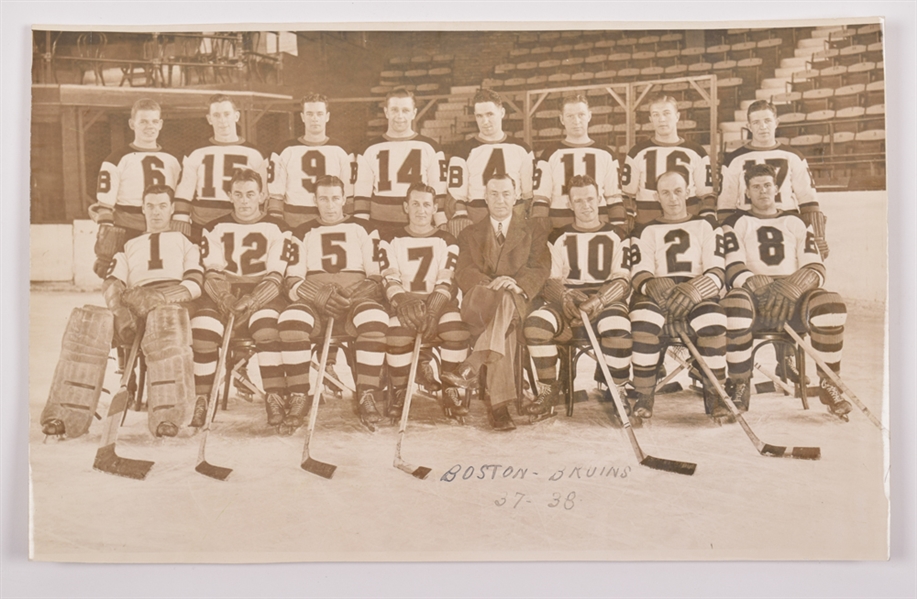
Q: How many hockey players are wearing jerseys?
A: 15